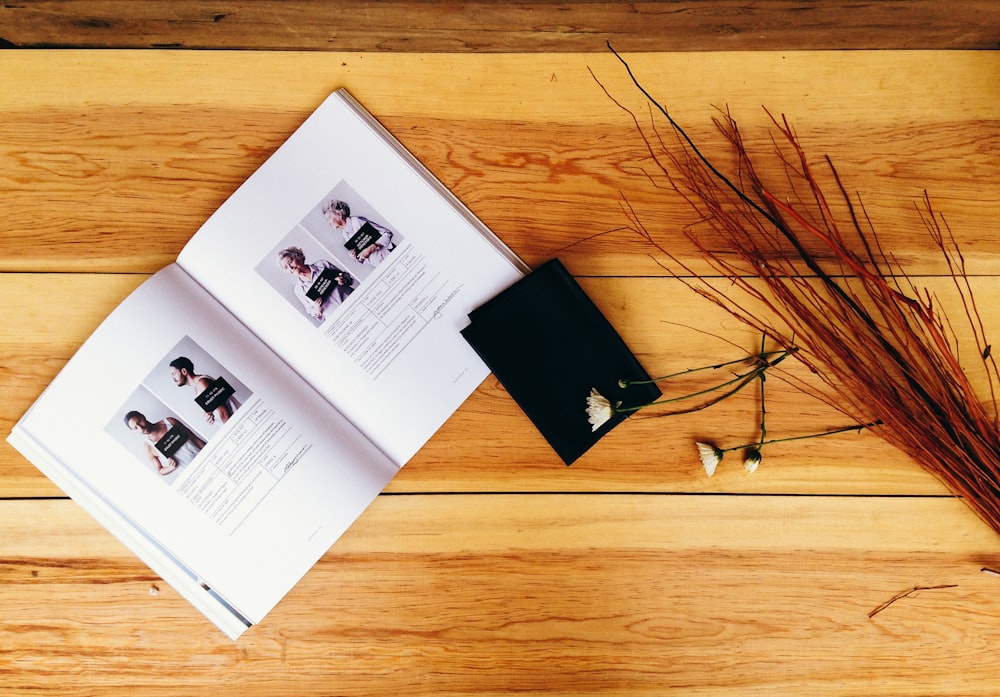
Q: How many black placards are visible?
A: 4